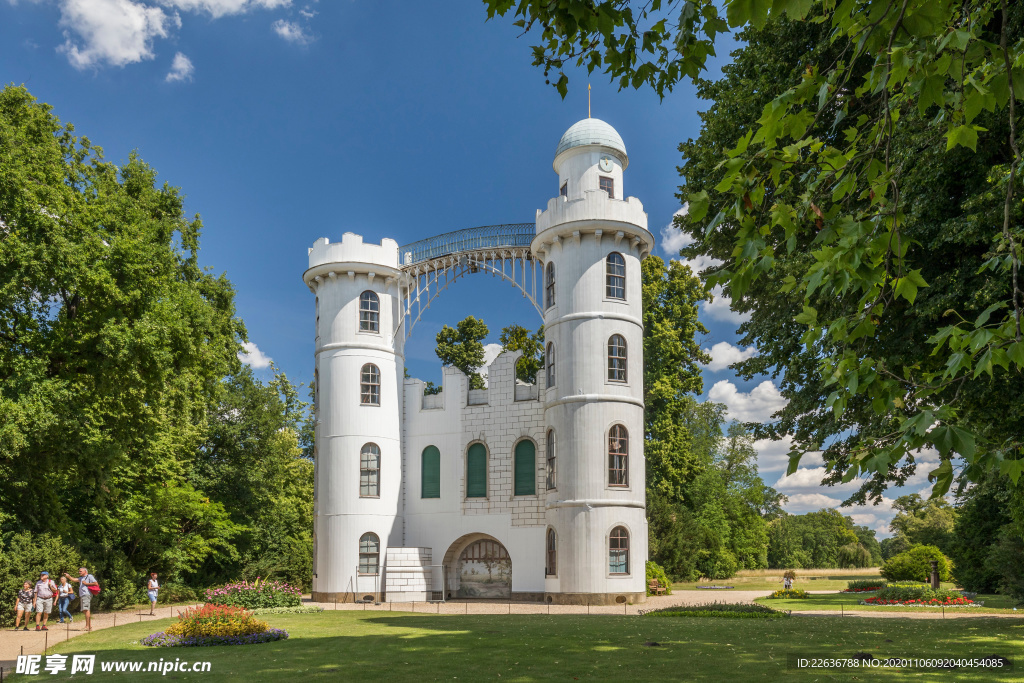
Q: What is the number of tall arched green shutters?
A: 3